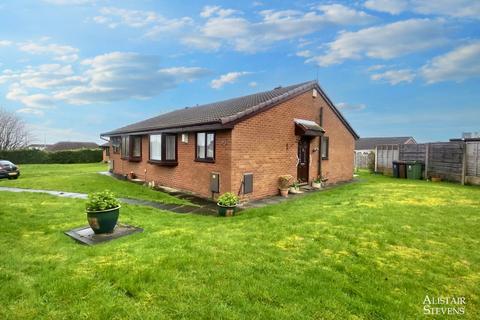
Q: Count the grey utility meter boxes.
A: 2